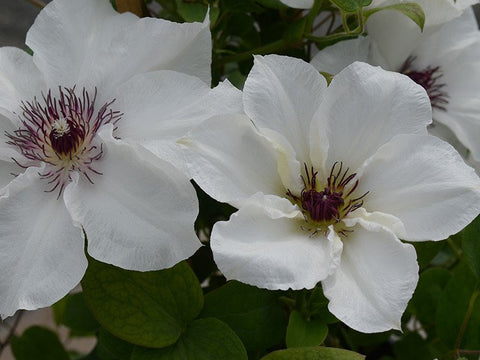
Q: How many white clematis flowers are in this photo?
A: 3